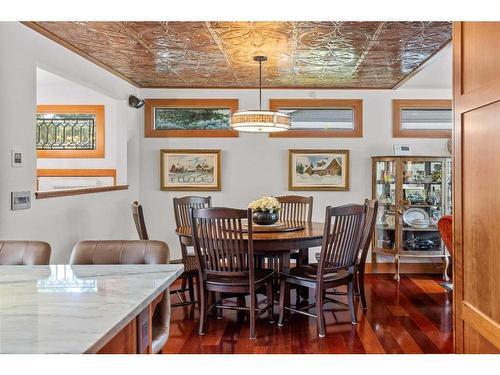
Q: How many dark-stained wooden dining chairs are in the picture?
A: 6